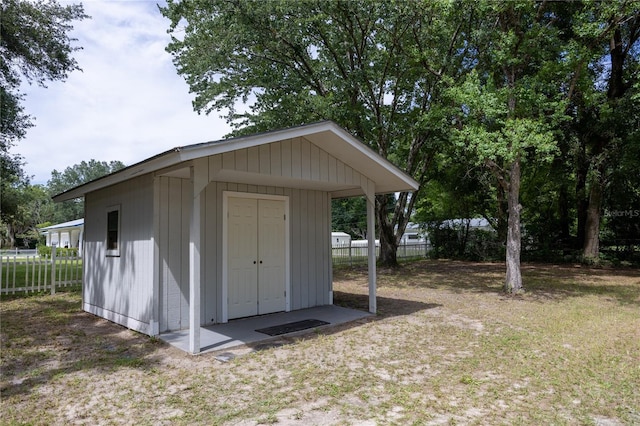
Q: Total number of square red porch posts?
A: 0